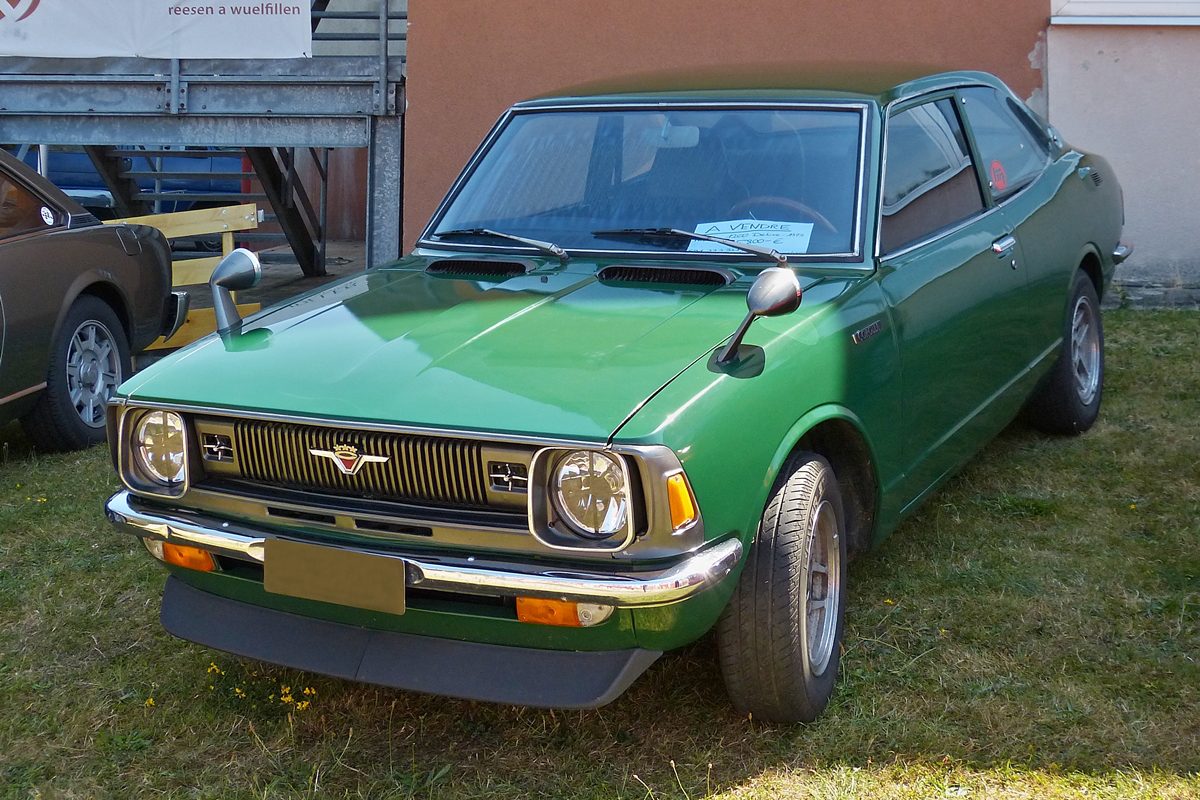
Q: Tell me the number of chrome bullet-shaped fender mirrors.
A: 2